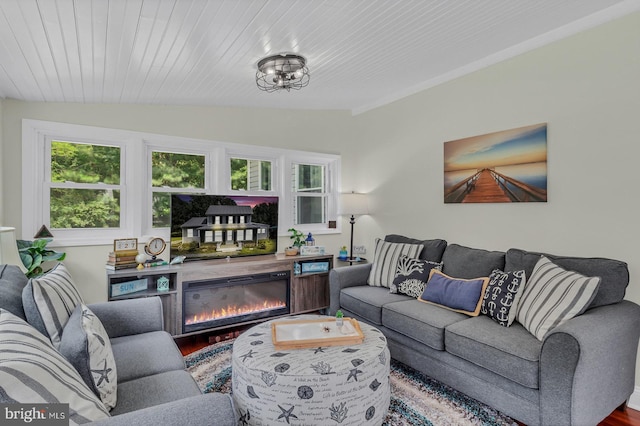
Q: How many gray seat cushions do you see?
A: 5